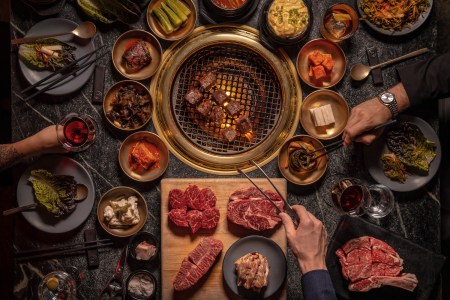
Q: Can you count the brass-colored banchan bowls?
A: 8